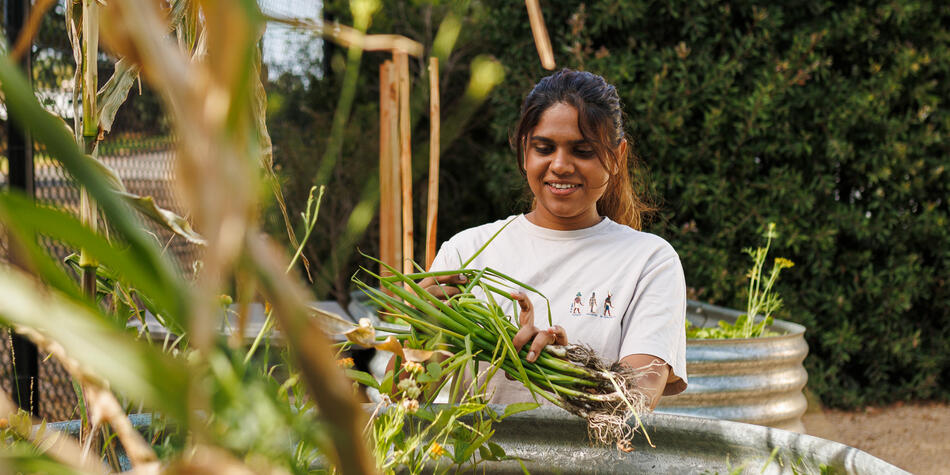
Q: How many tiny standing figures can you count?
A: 3